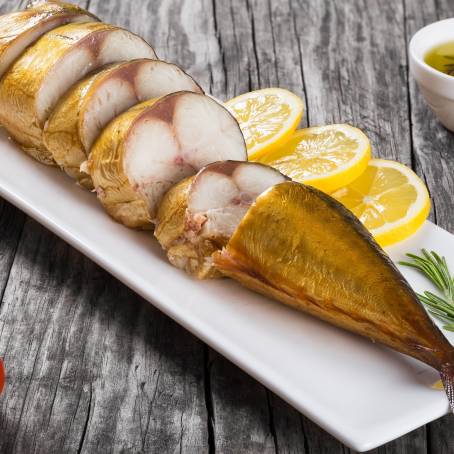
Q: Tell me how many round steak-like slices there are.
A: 5